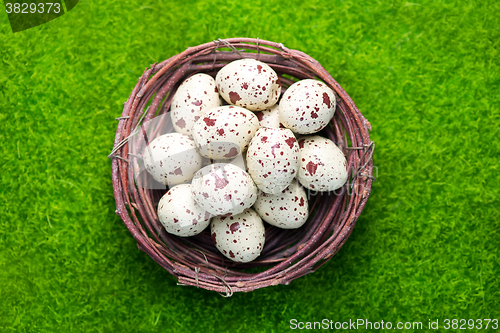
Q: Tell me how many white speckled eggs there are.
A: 12